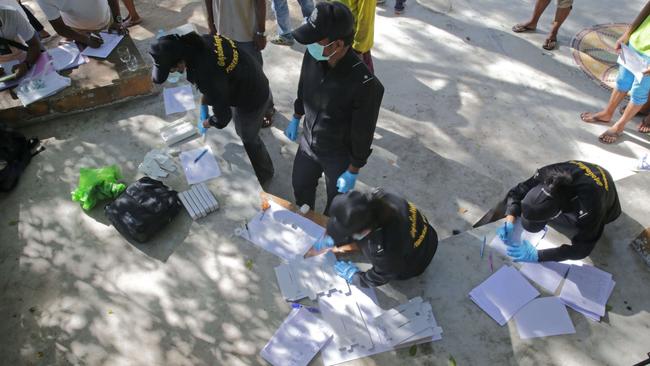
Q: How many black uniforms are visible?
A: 4